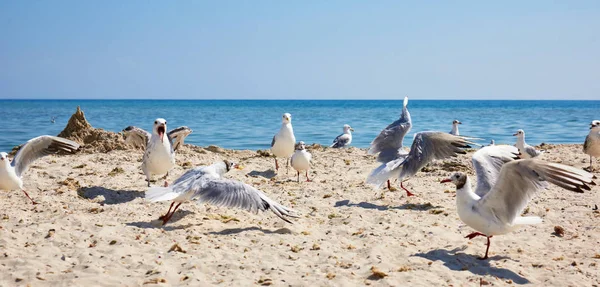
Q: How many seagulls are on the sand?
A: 11